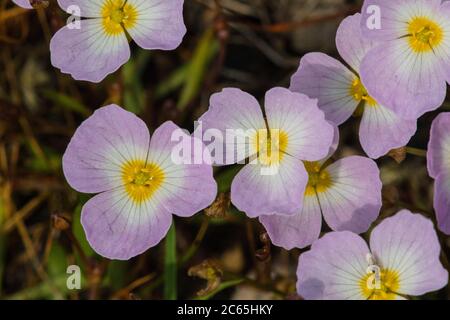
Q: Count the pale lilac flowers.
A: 8